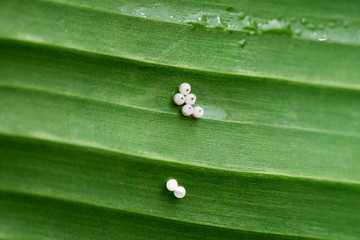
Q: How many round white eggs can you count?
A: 7